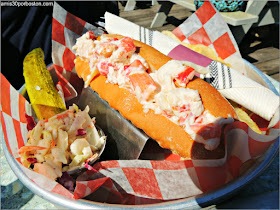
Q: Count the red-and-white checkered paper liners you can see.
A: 1